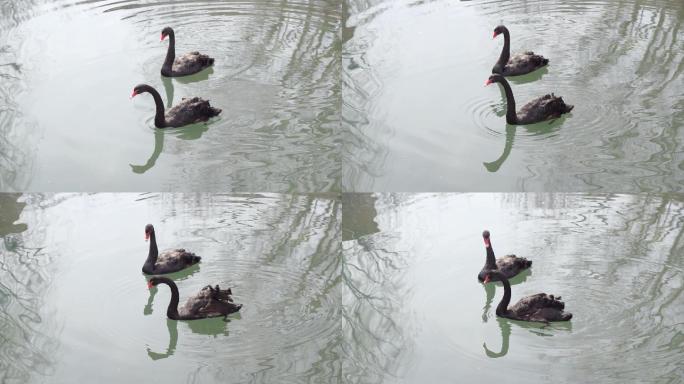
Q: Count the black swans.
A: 8